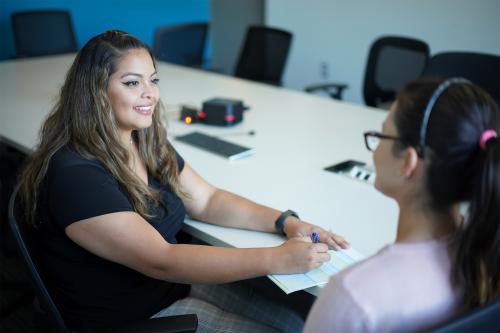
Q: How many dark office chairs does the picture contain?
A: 7